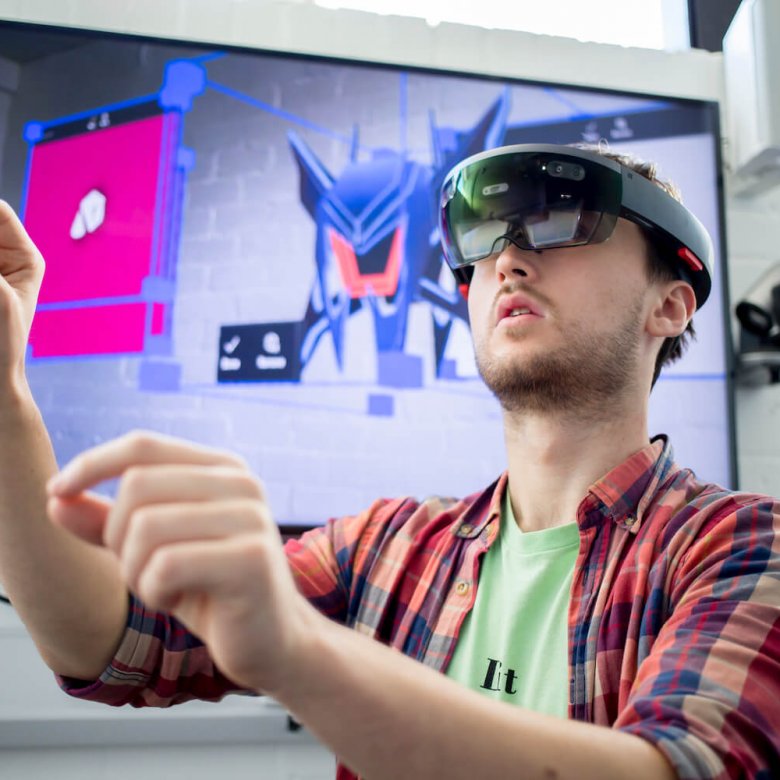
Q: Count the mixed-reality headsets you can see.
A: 1